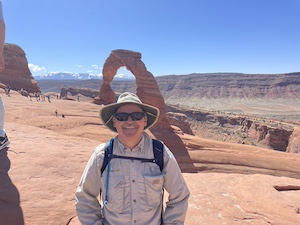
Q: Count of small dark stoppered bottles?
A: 0